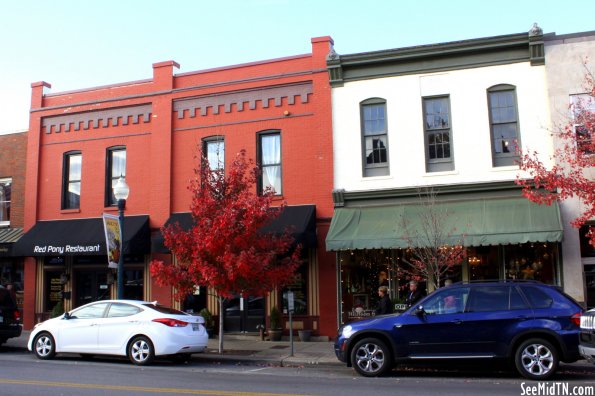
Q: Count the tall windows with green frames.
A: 3